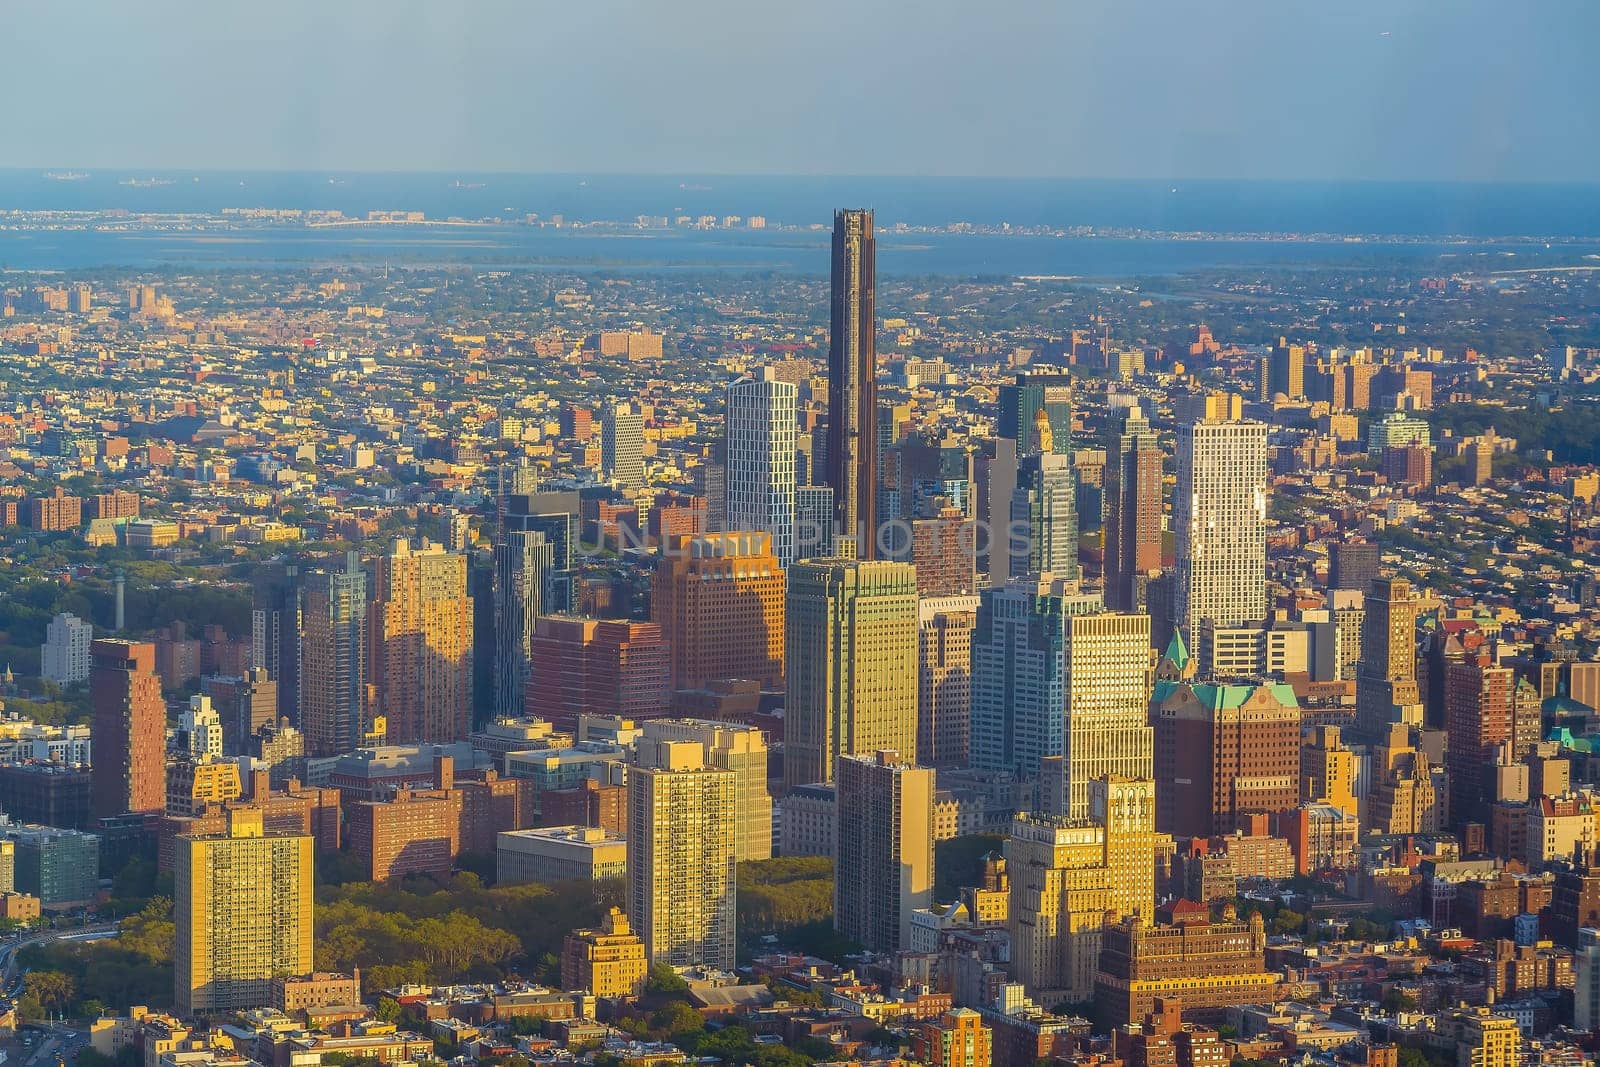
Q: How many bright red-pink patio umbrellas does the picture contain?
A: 0